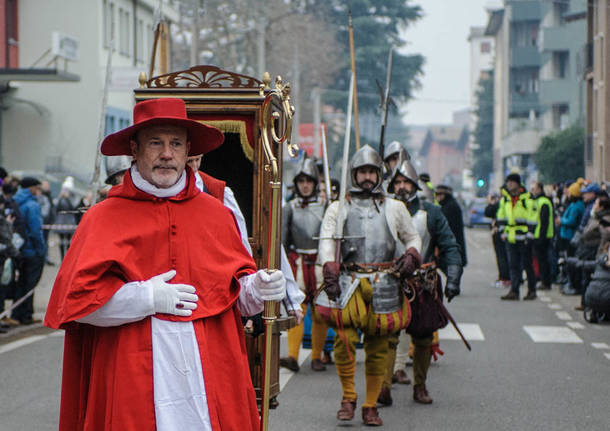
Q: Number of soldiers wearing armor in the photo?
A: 4